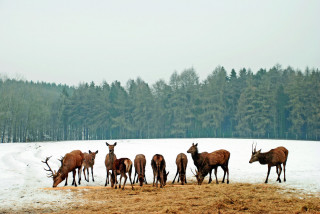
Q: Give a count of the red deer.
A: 10